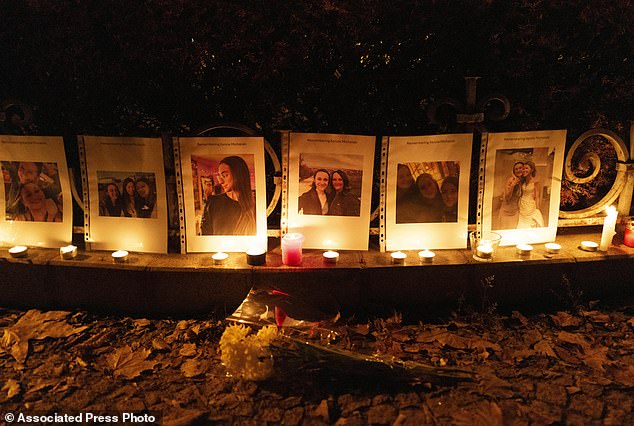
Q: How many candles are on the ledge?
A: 15